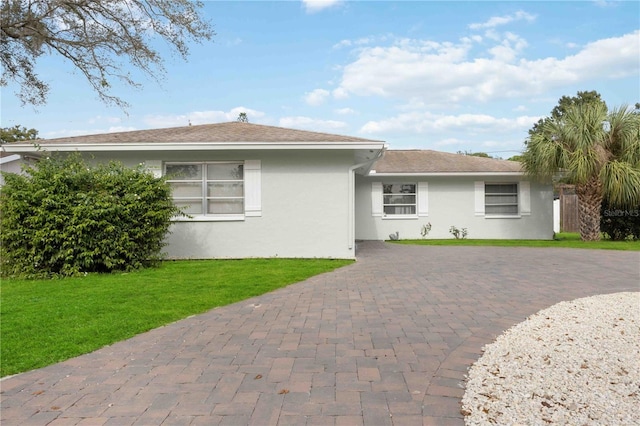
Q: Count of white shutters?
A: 6